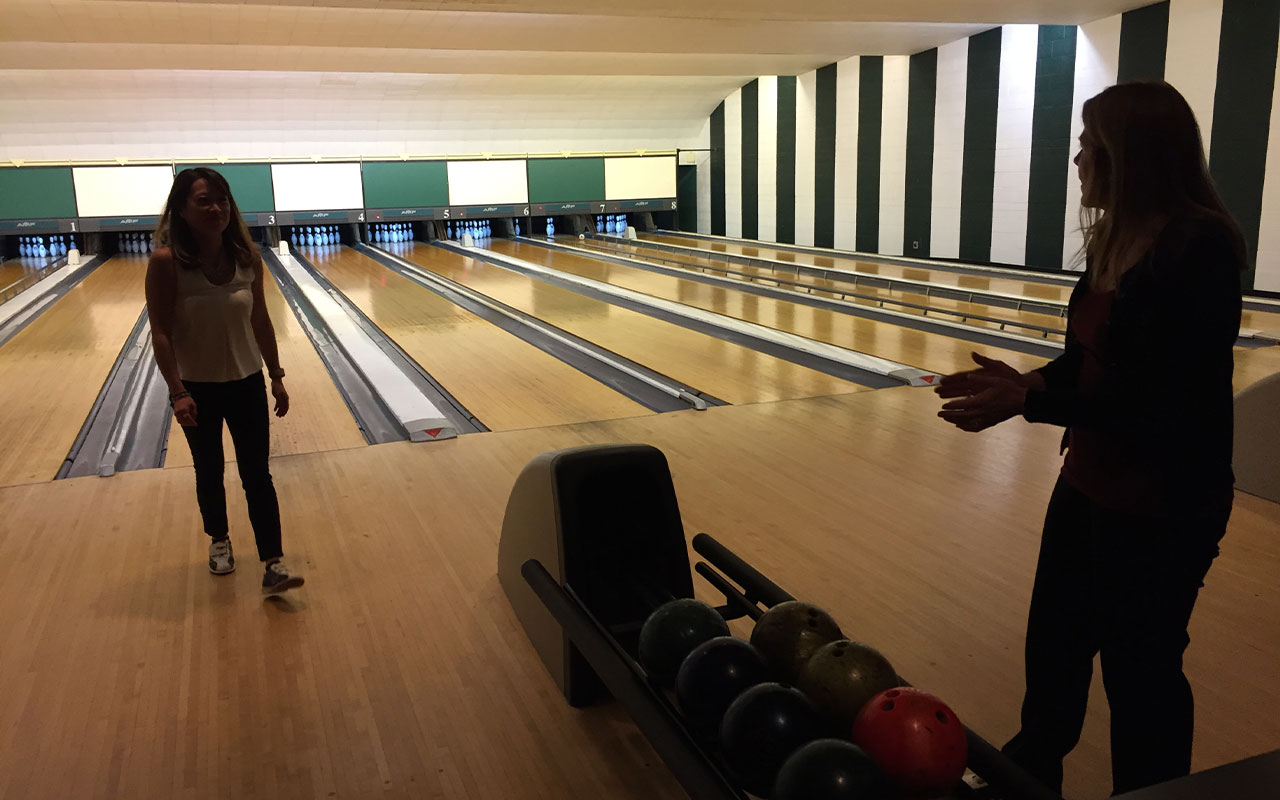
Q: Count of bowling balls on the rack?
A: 7